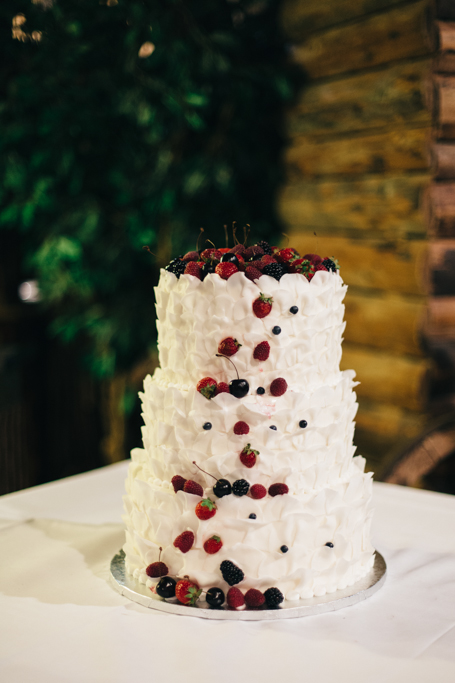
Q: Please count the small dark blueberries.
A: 9